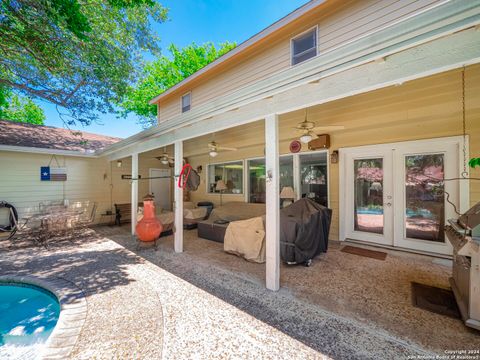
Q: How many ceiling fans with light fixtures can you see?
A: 3